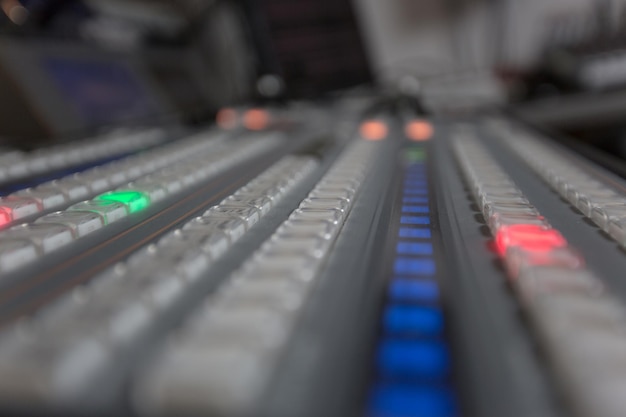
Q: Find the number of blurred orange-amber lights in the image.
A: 4